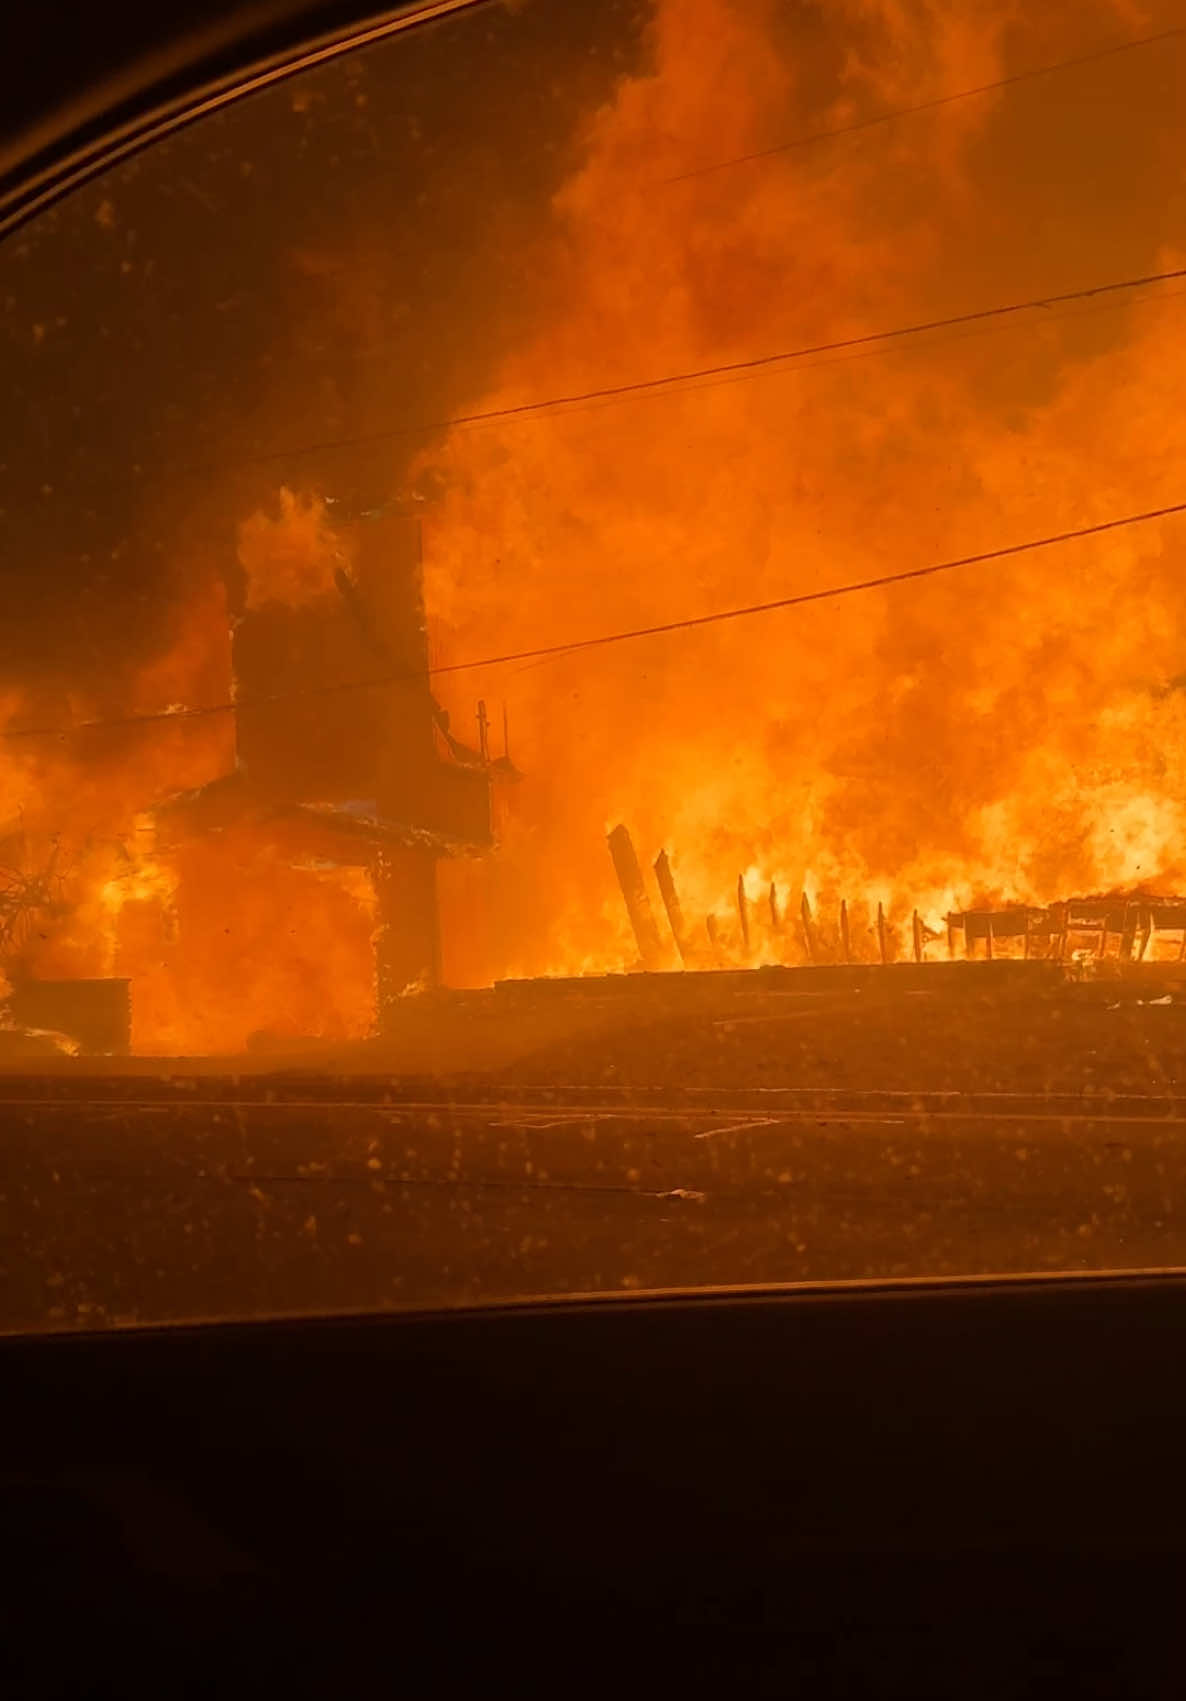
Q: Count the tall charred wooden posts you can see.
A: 2